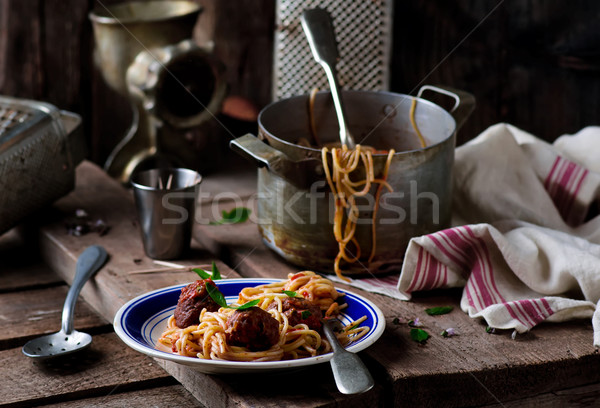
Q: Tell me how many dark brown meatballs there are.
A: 3